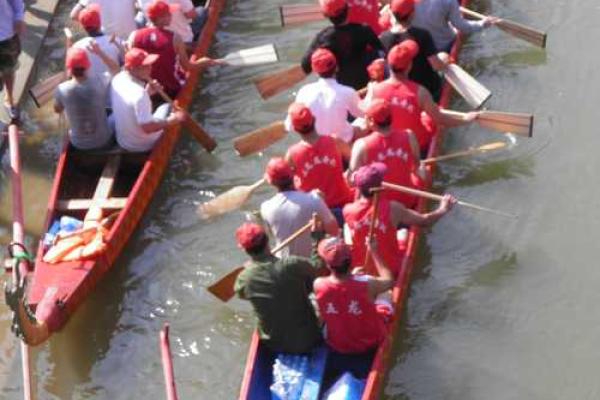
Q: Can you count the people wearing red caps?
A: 14